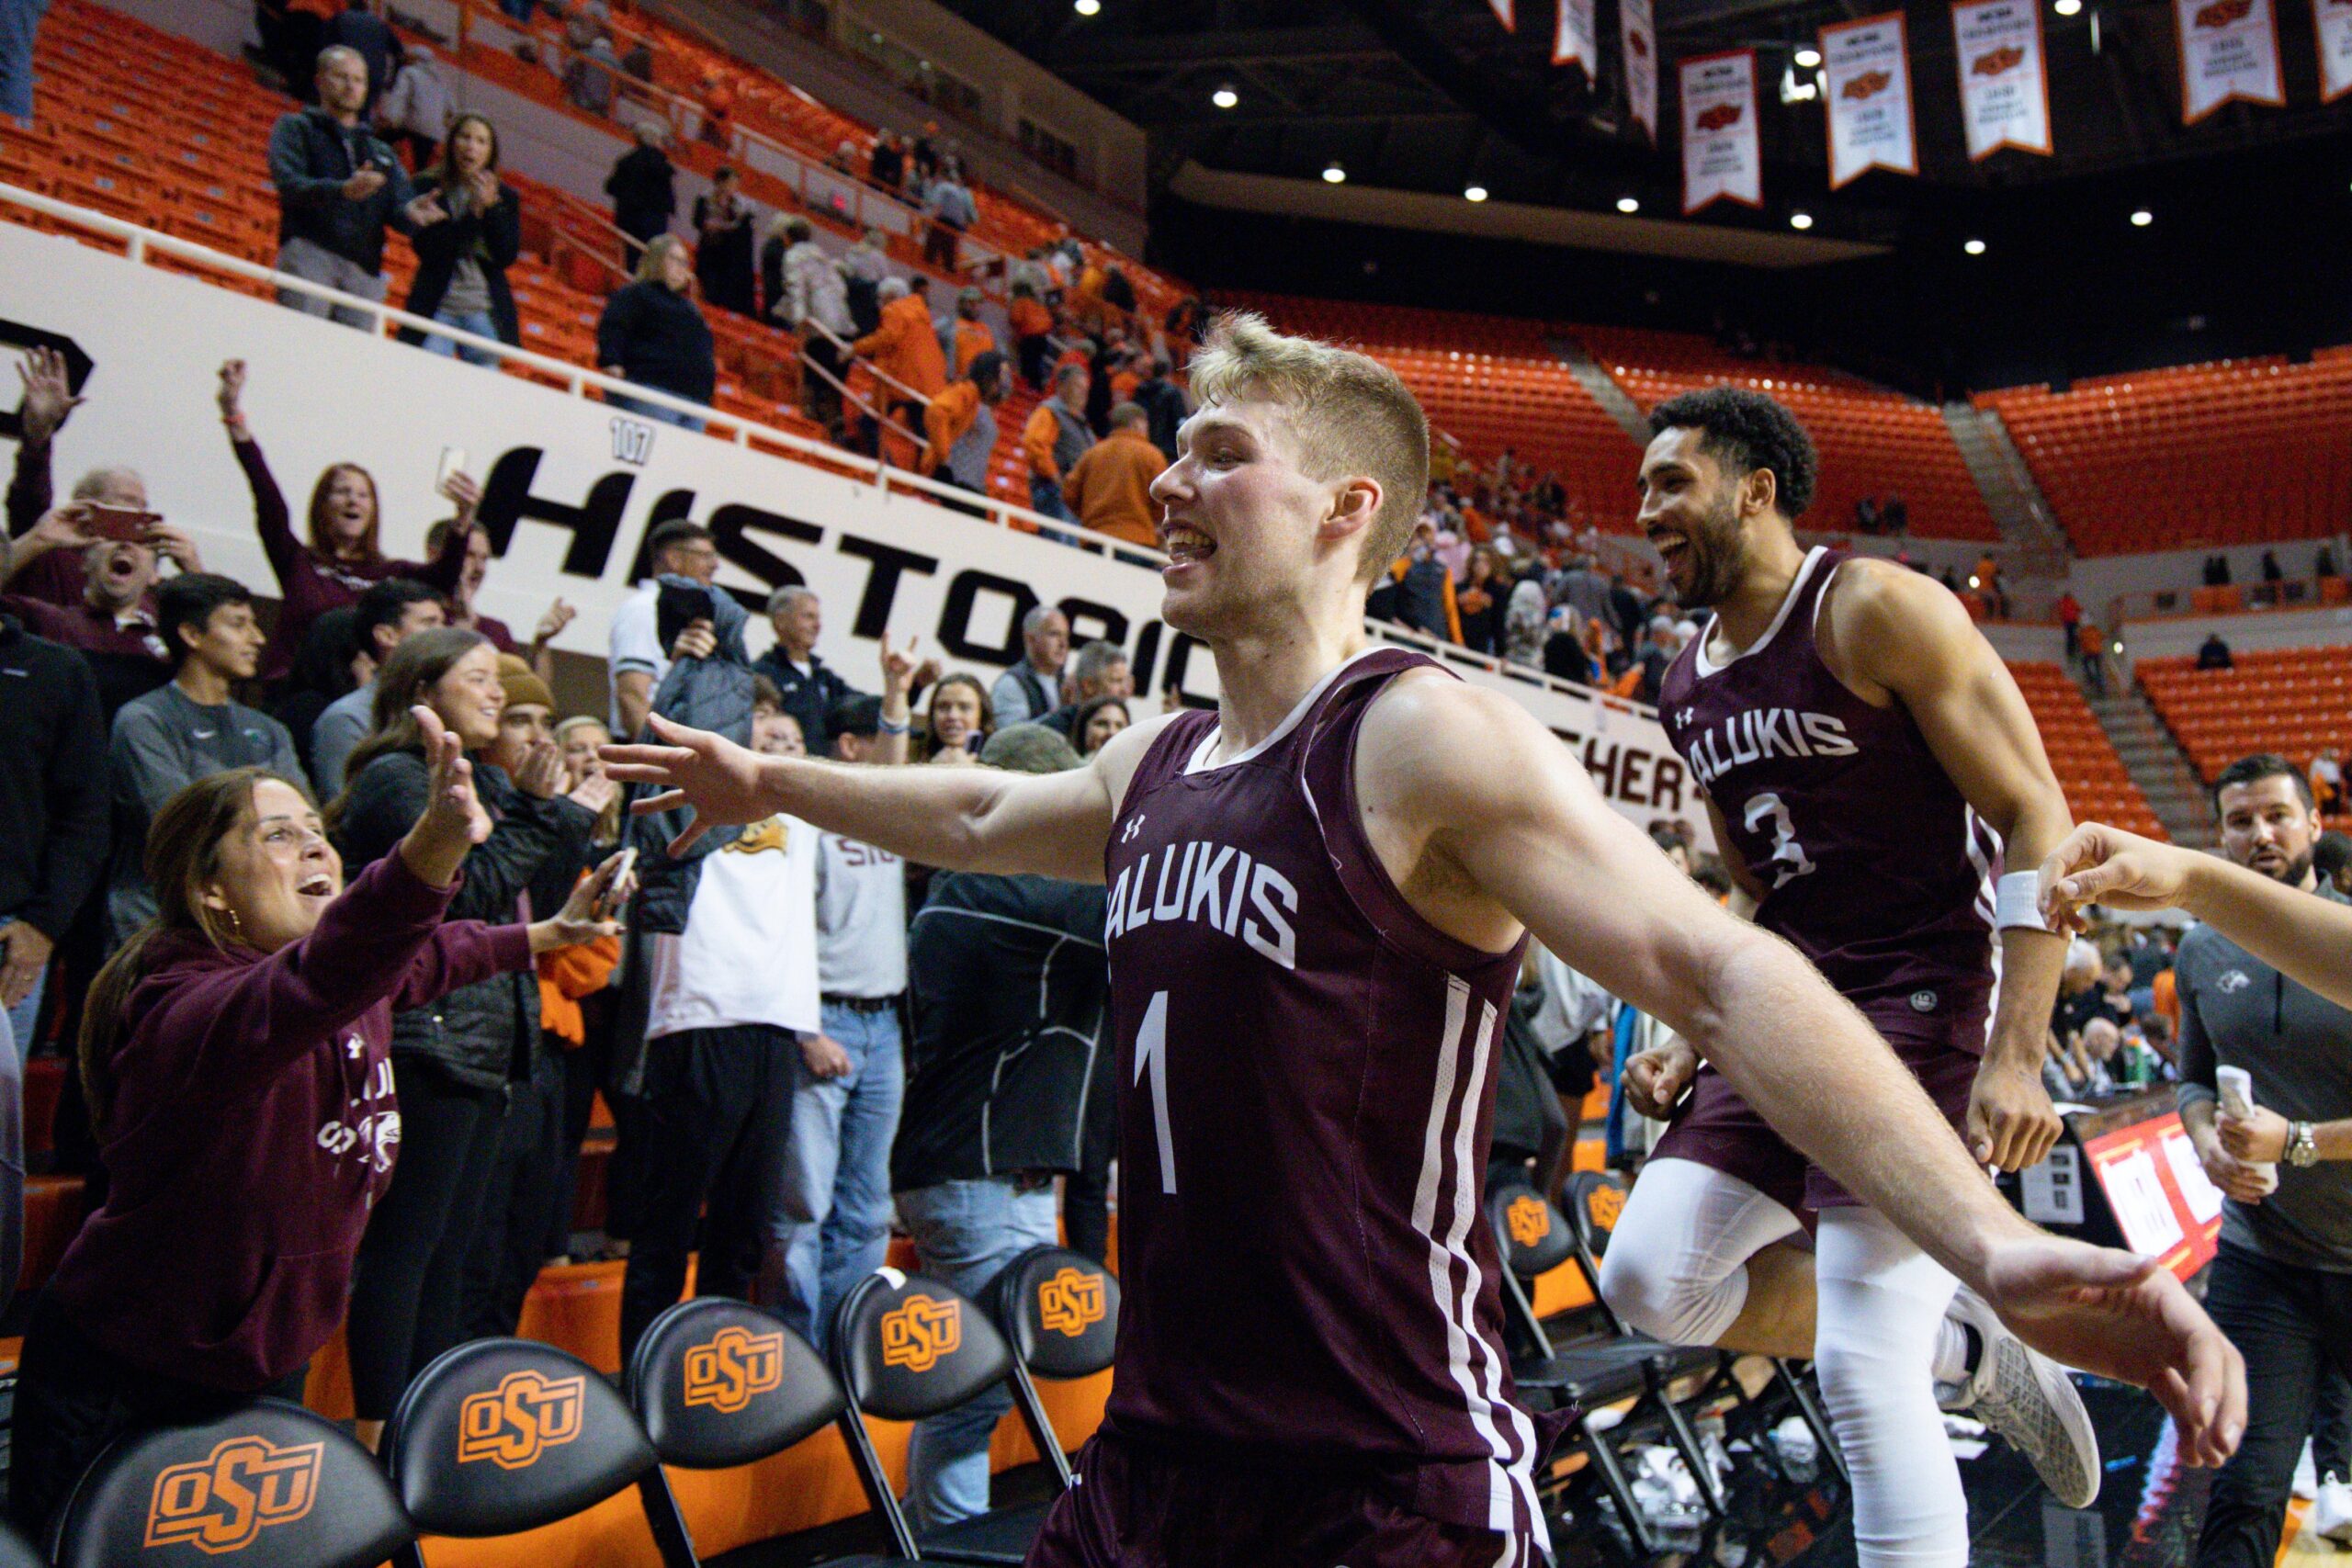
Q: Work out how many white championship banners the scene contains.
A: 8